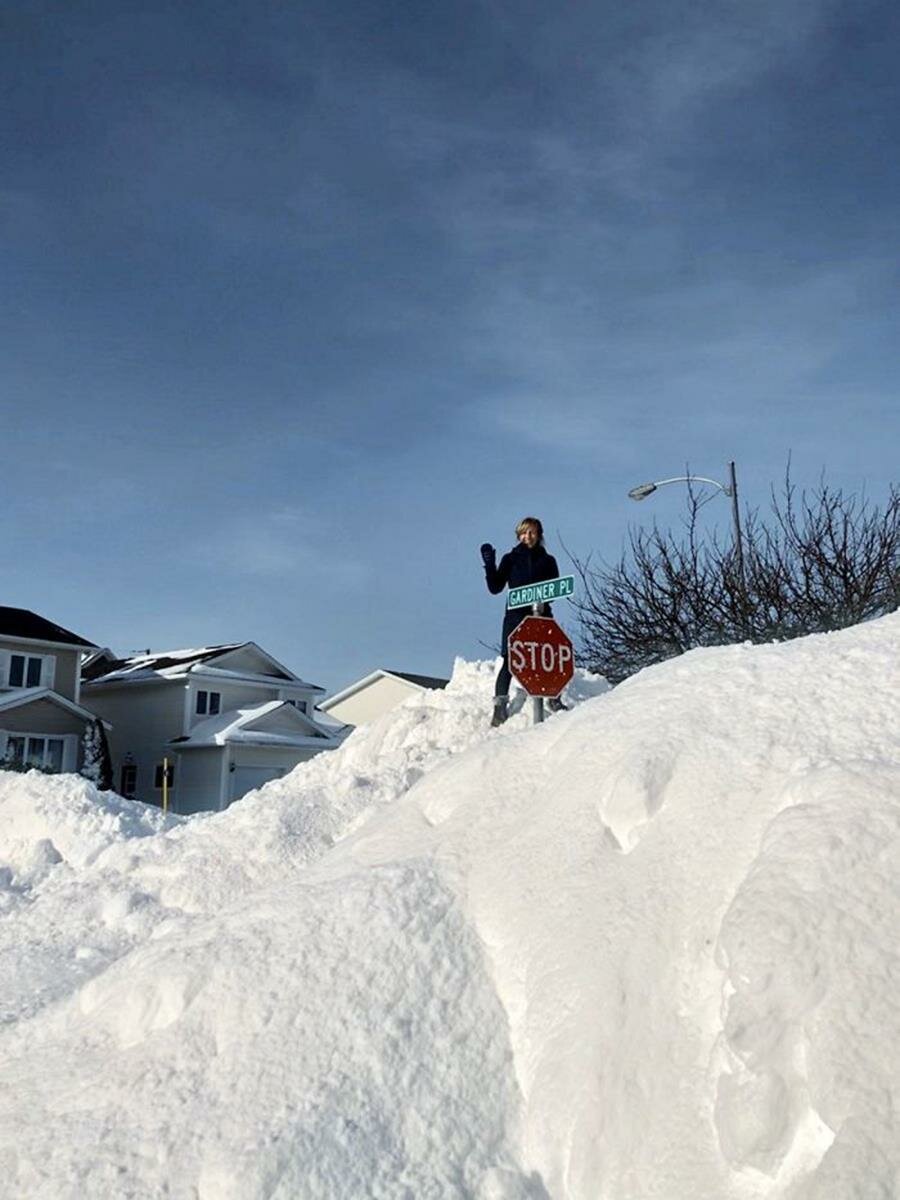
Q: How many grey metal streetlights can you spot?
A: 1